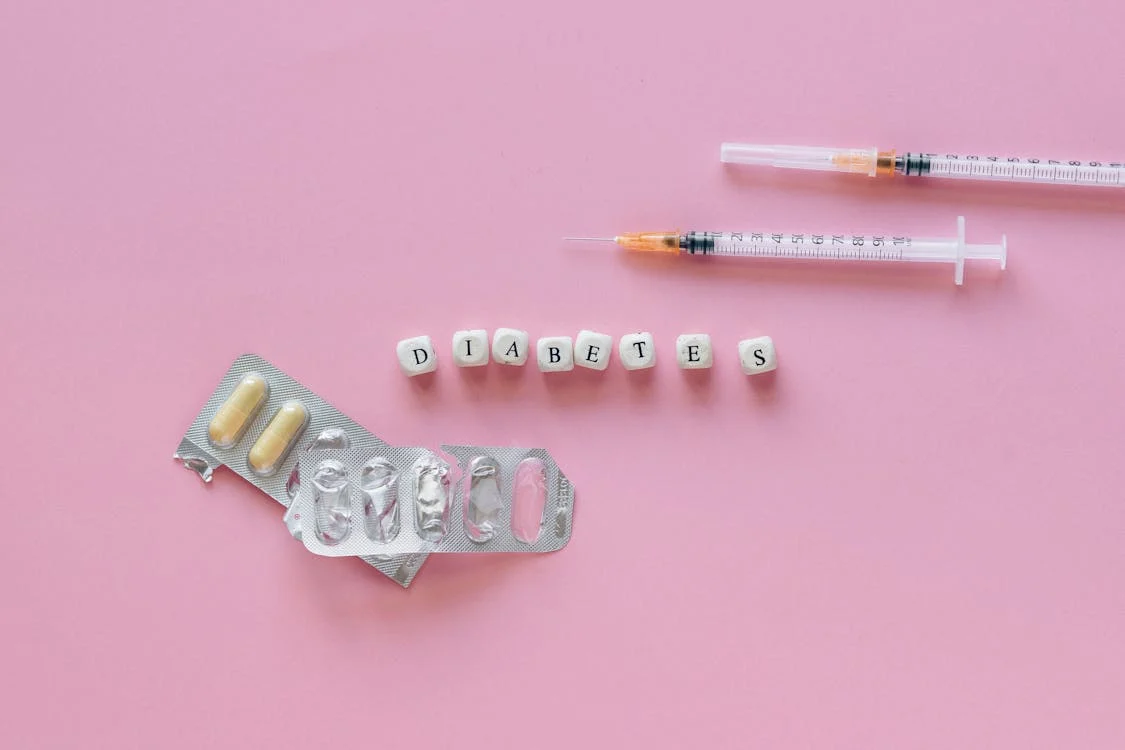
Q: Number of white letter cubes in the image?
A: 8